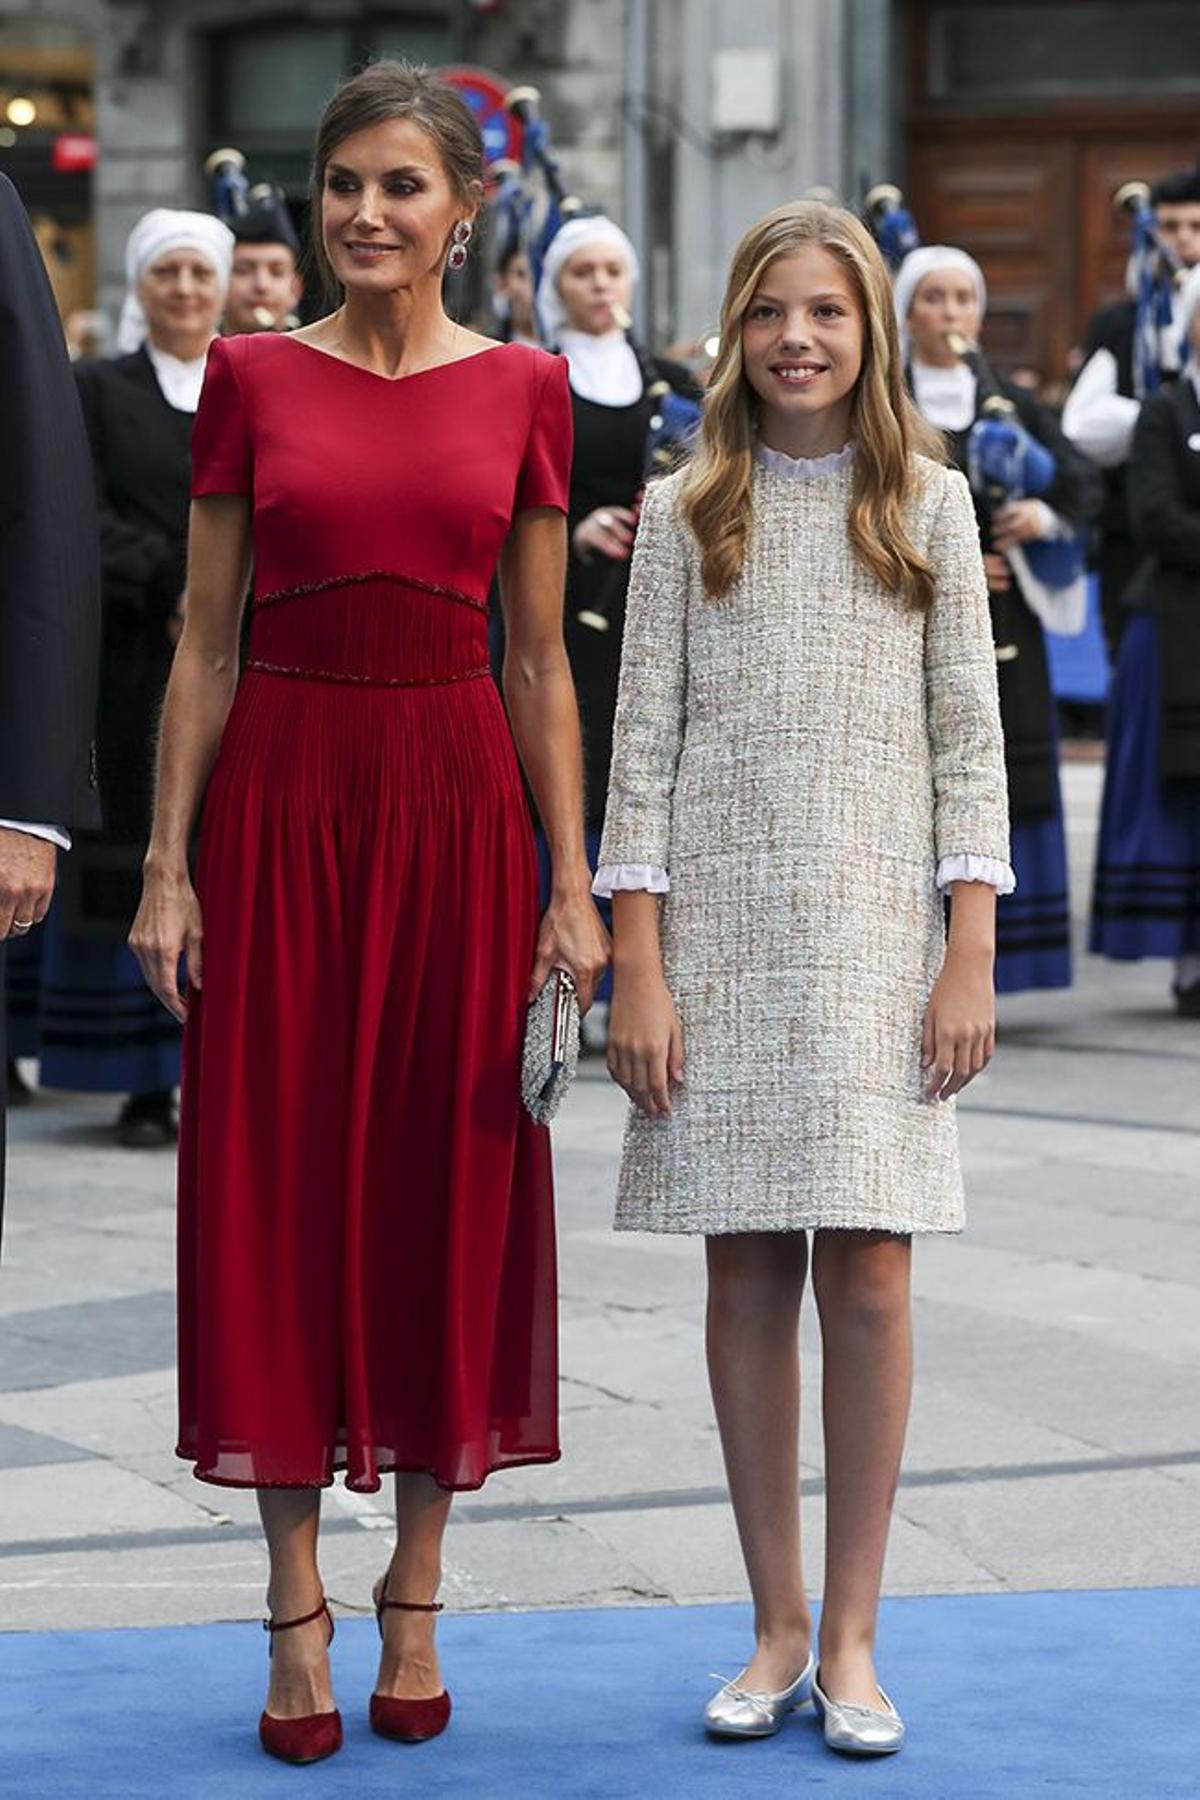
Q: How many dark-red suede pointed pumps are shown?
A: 2